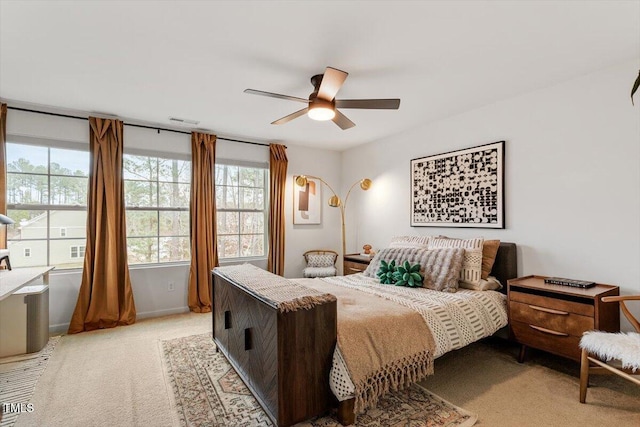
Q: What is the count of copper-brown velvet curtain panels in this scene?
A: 4